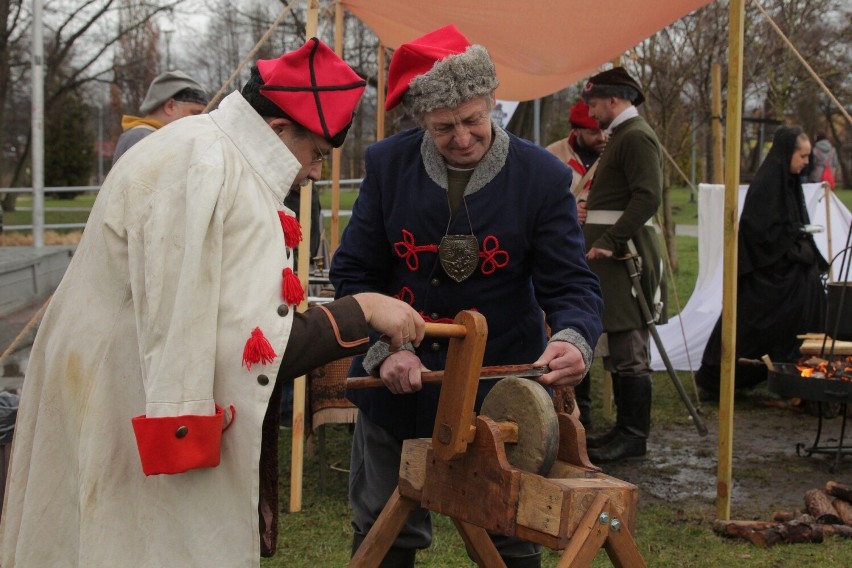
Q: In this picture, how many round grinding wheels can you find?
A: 1